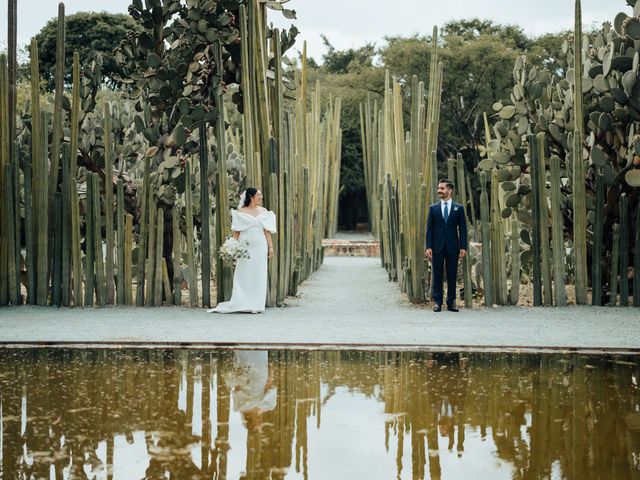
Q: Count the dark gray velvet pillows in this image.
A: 0